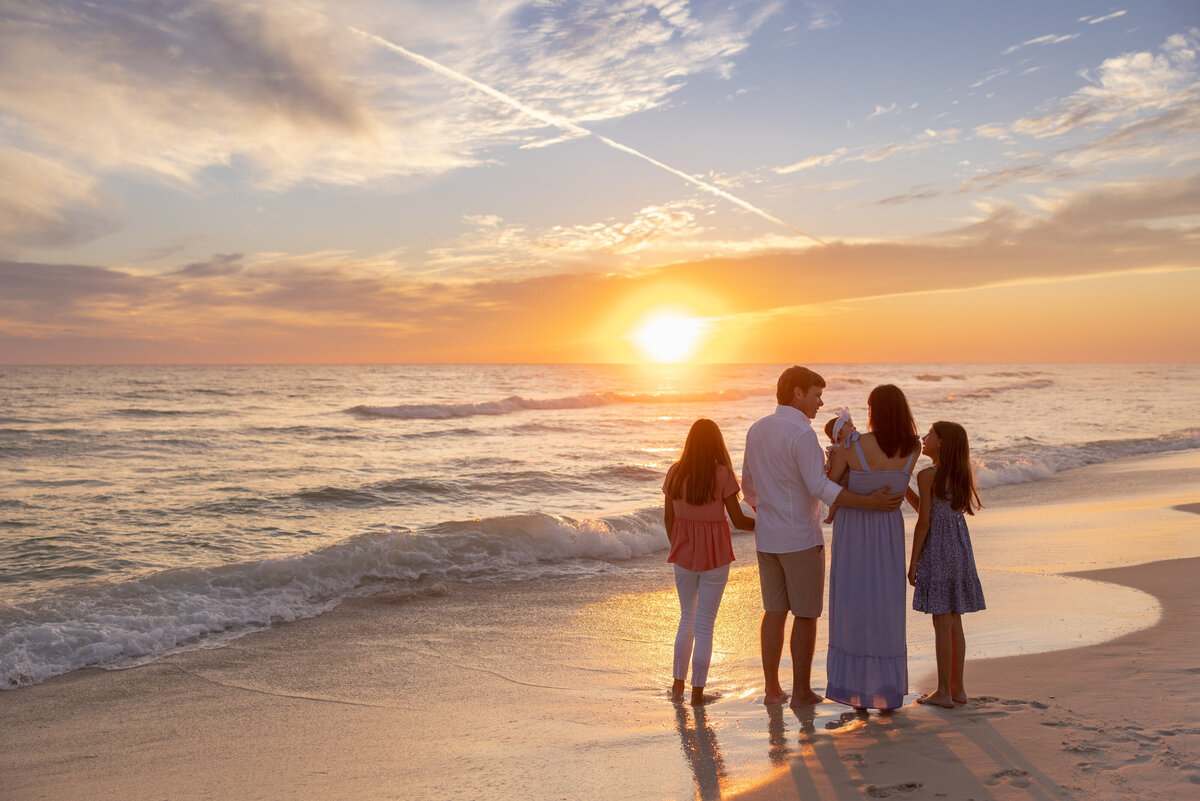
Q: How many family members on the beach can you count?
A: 5